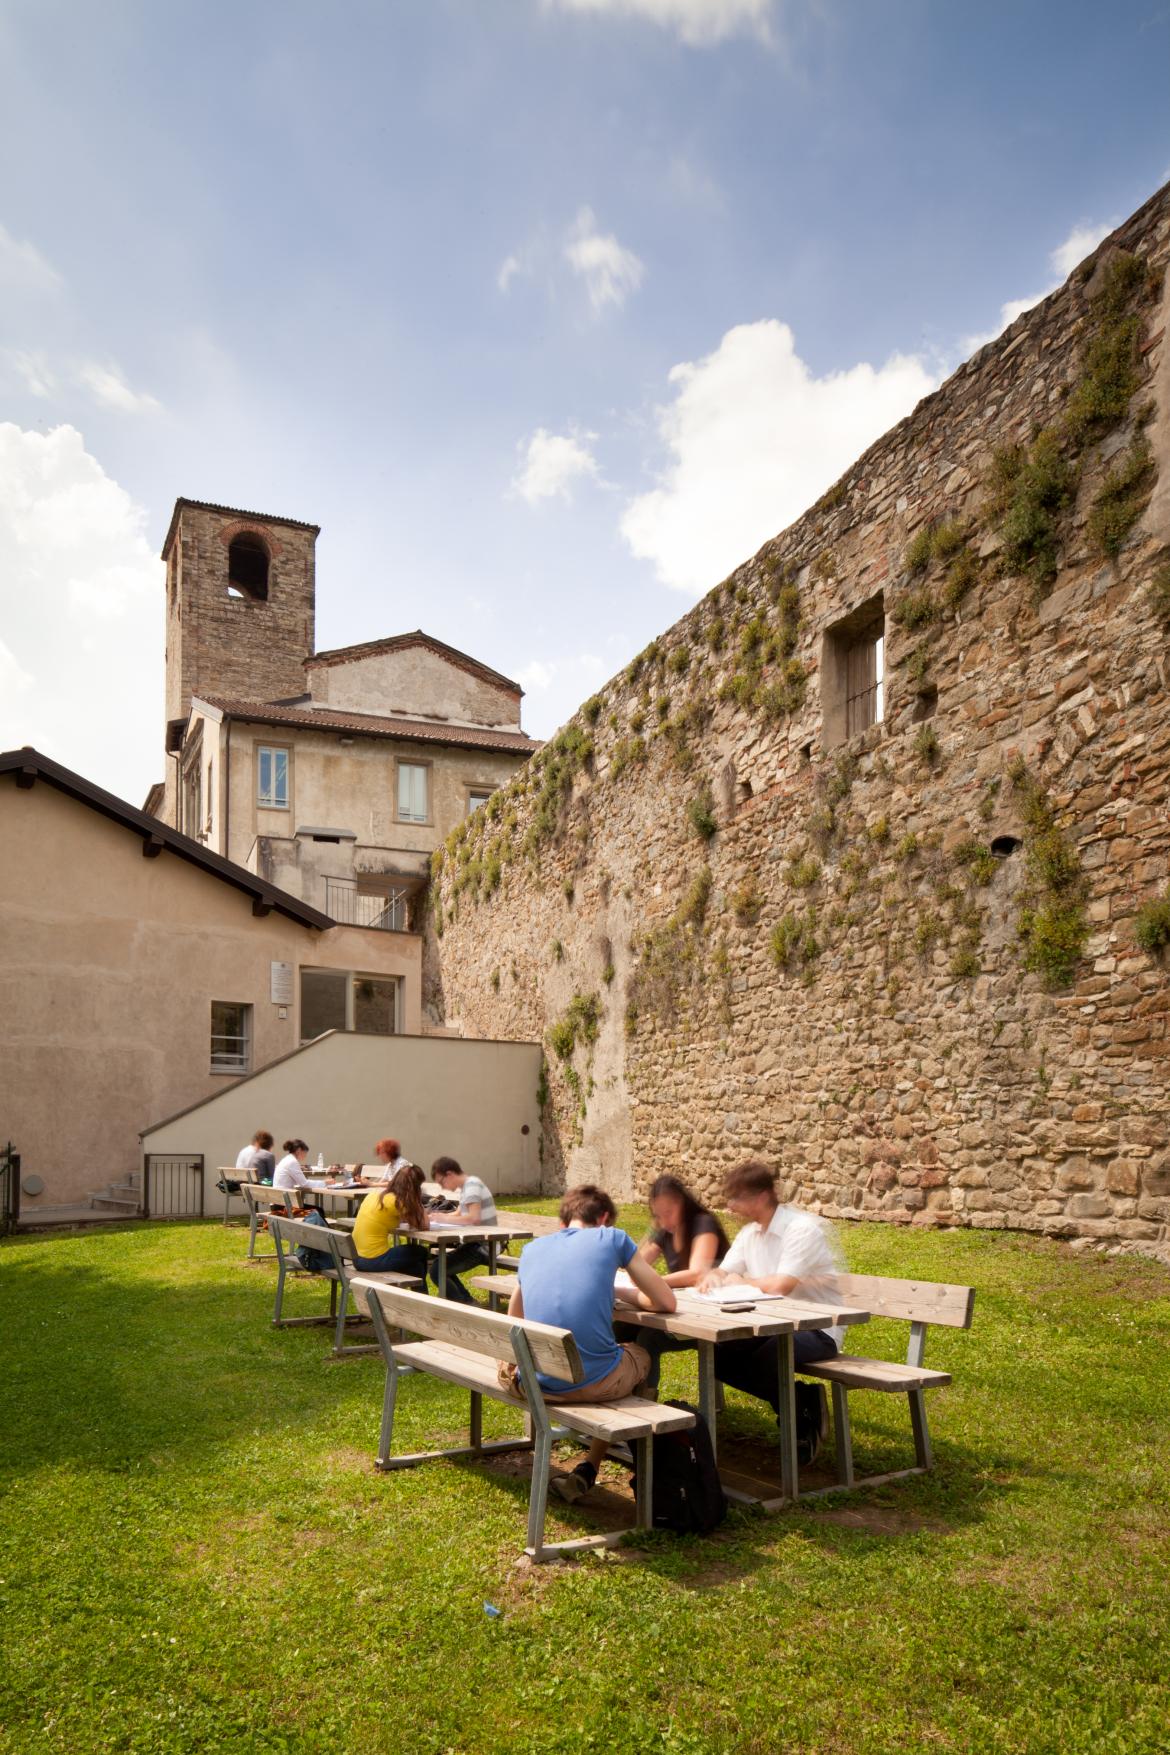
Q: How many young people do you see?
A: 9